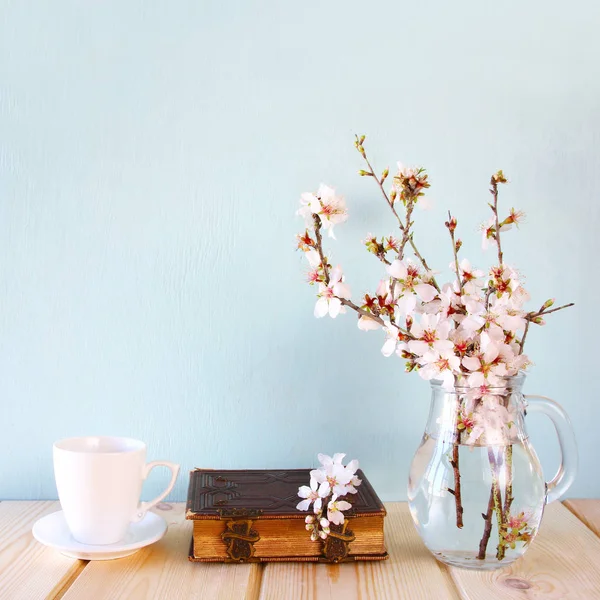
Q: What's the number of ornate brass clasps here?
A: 2